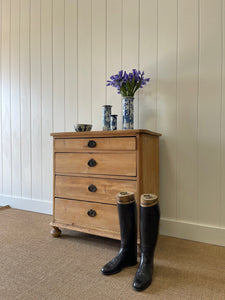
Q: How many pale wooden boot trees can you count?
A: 2